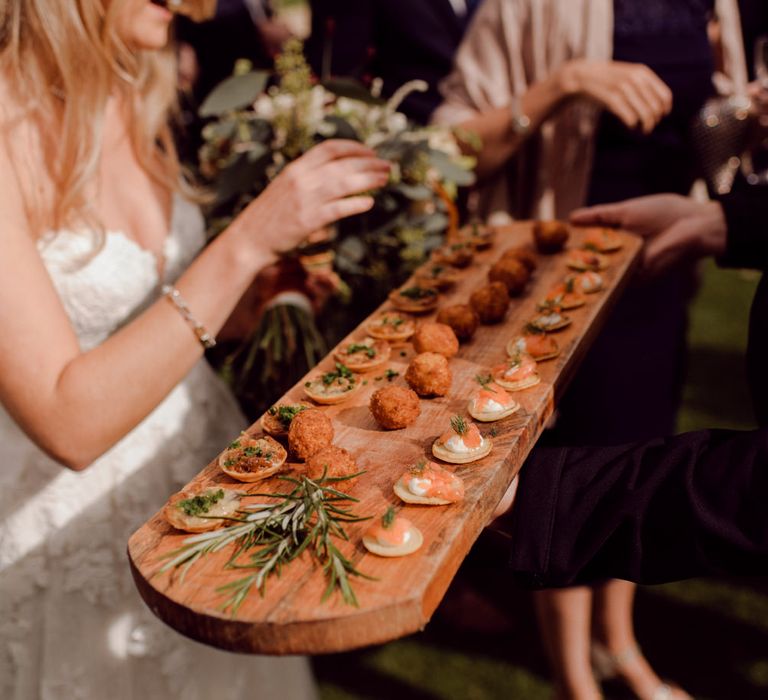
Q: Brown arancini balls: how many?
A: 10